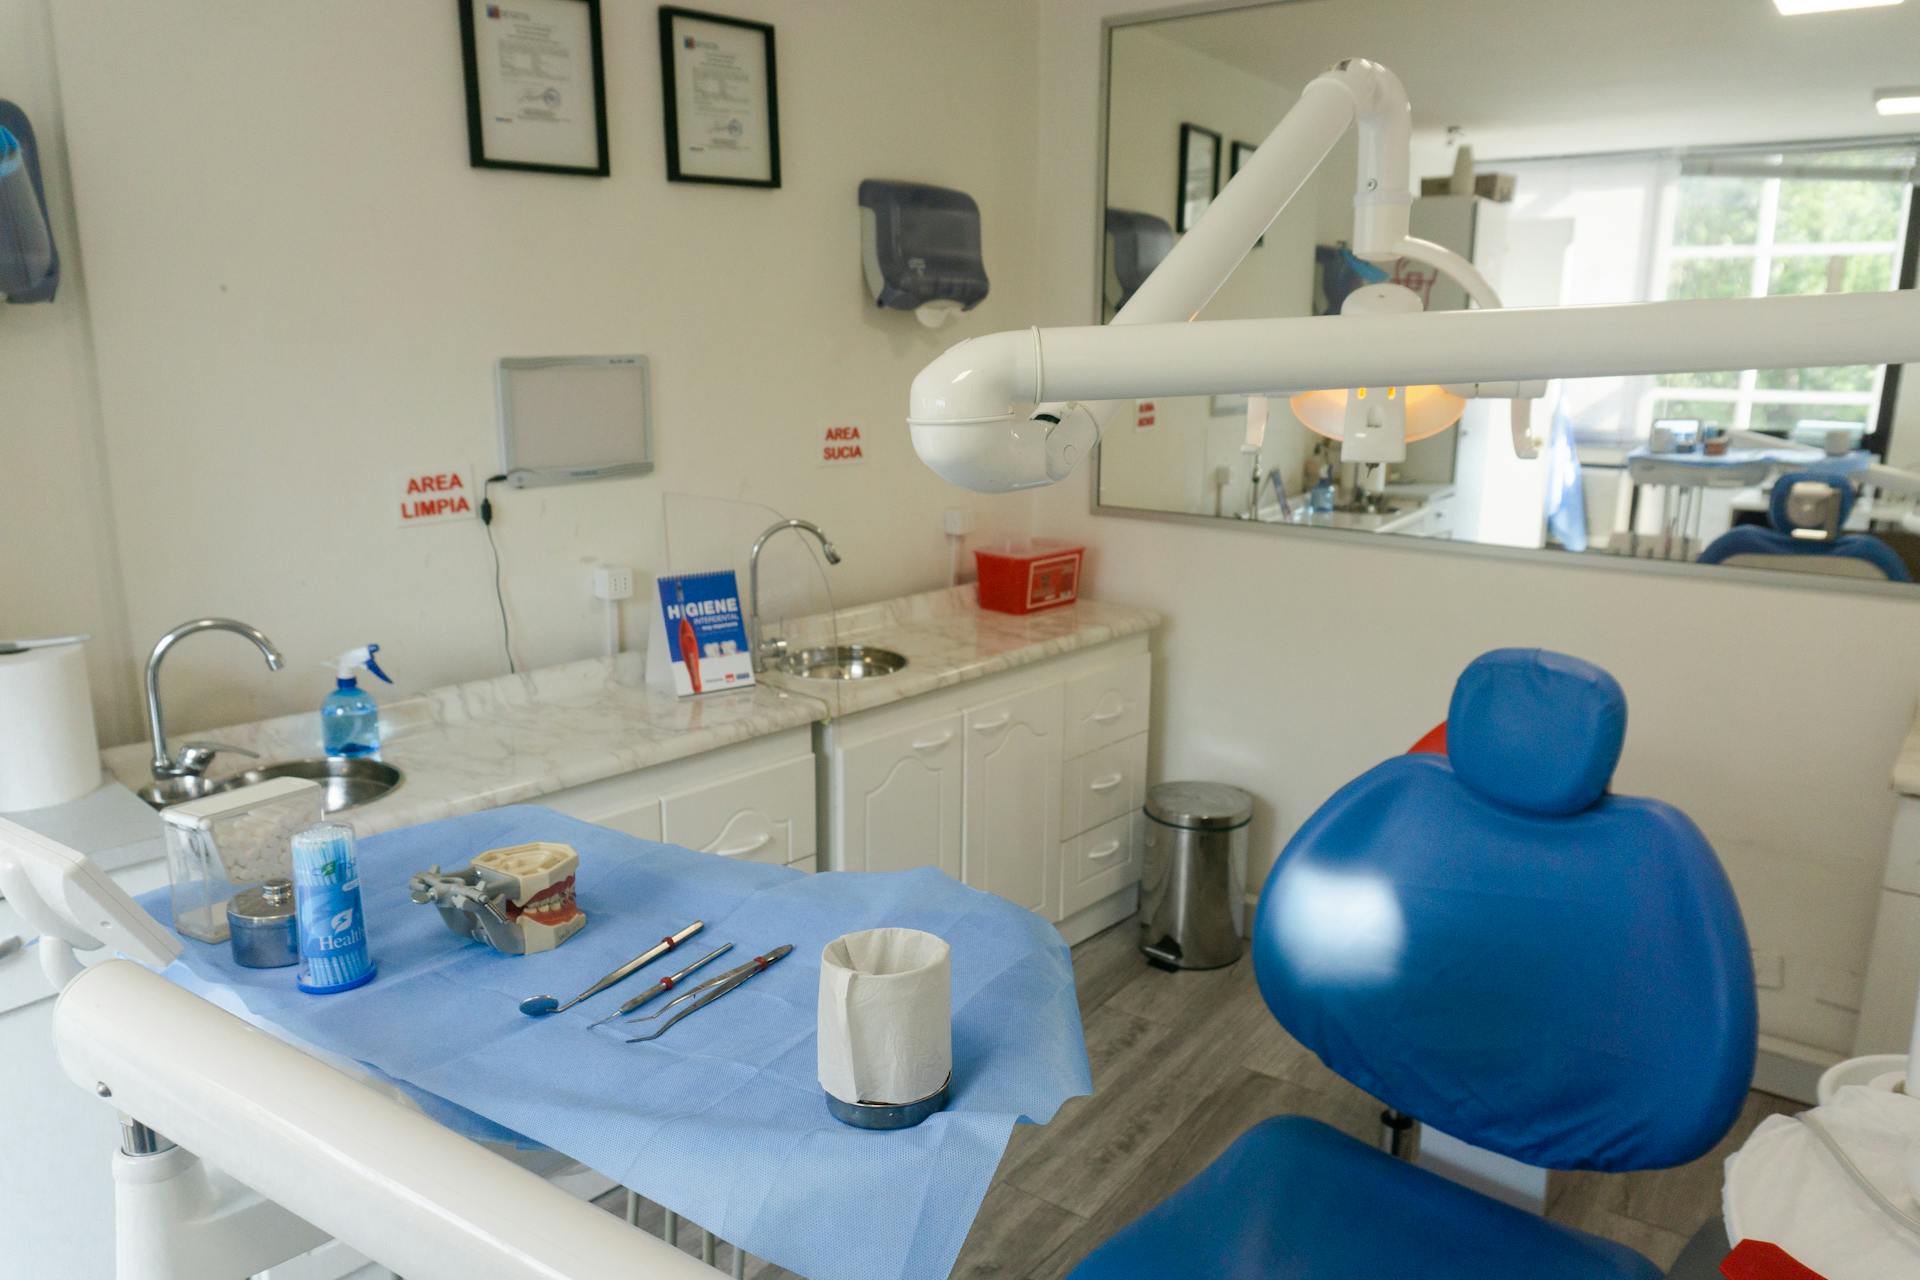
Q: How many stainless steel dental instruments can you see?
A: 3